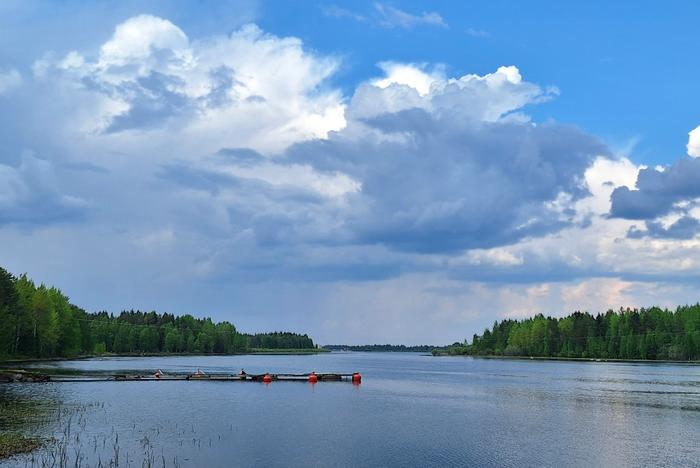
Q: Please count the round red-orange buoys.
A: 3